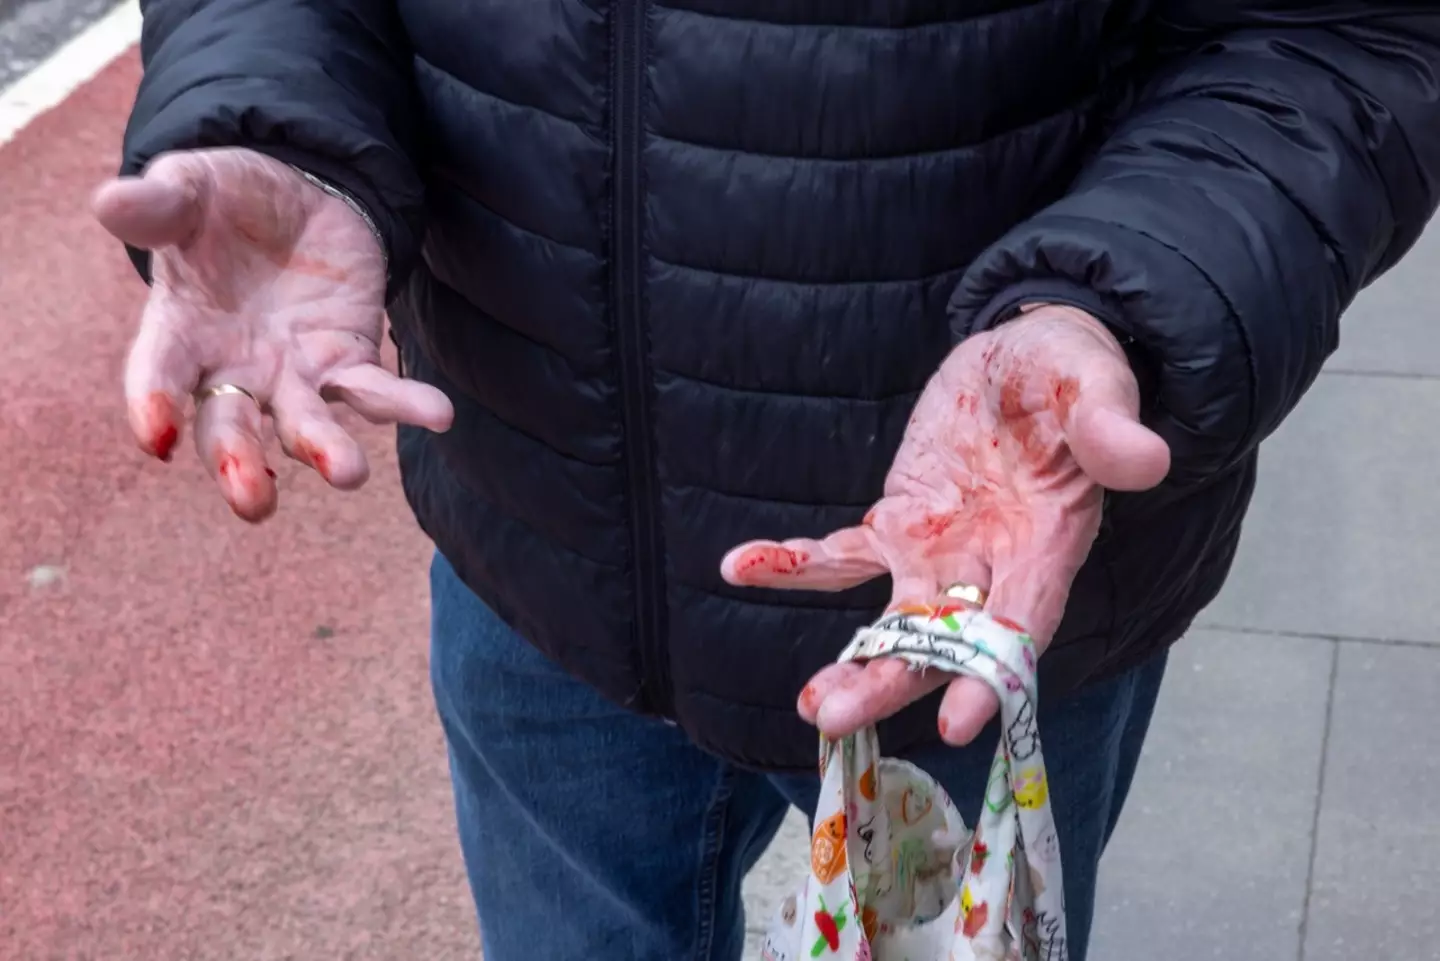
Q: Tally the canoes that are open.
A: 0